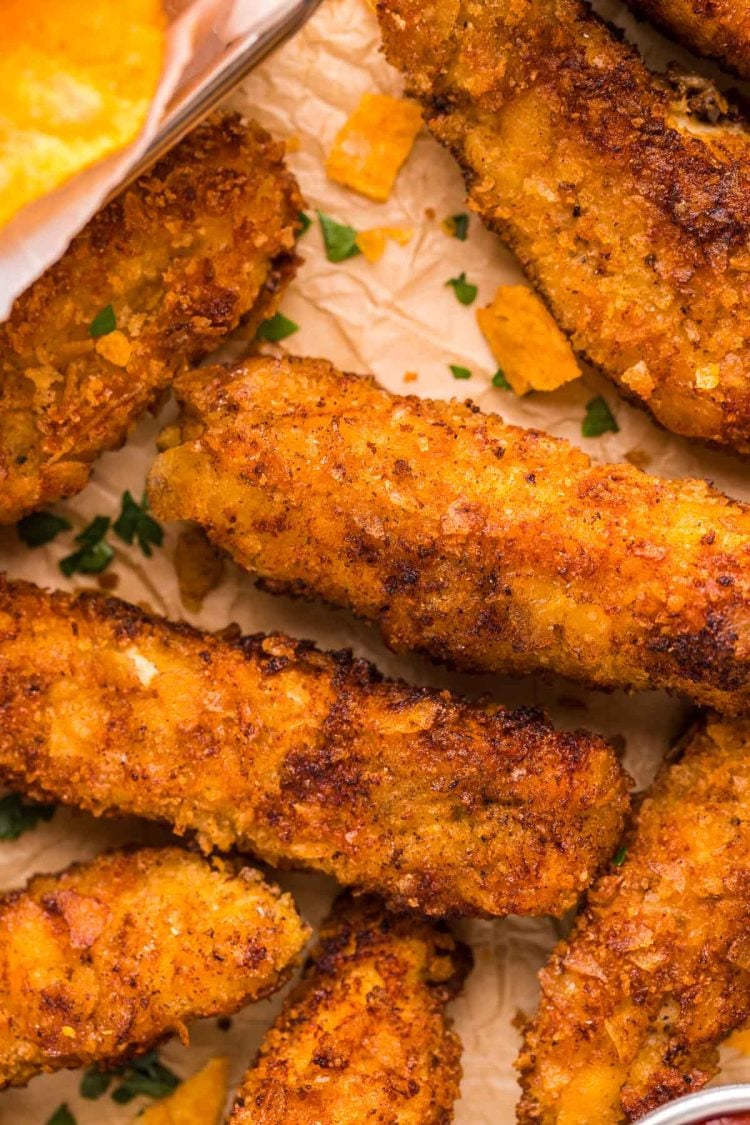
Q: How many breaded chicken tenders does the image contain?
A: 8